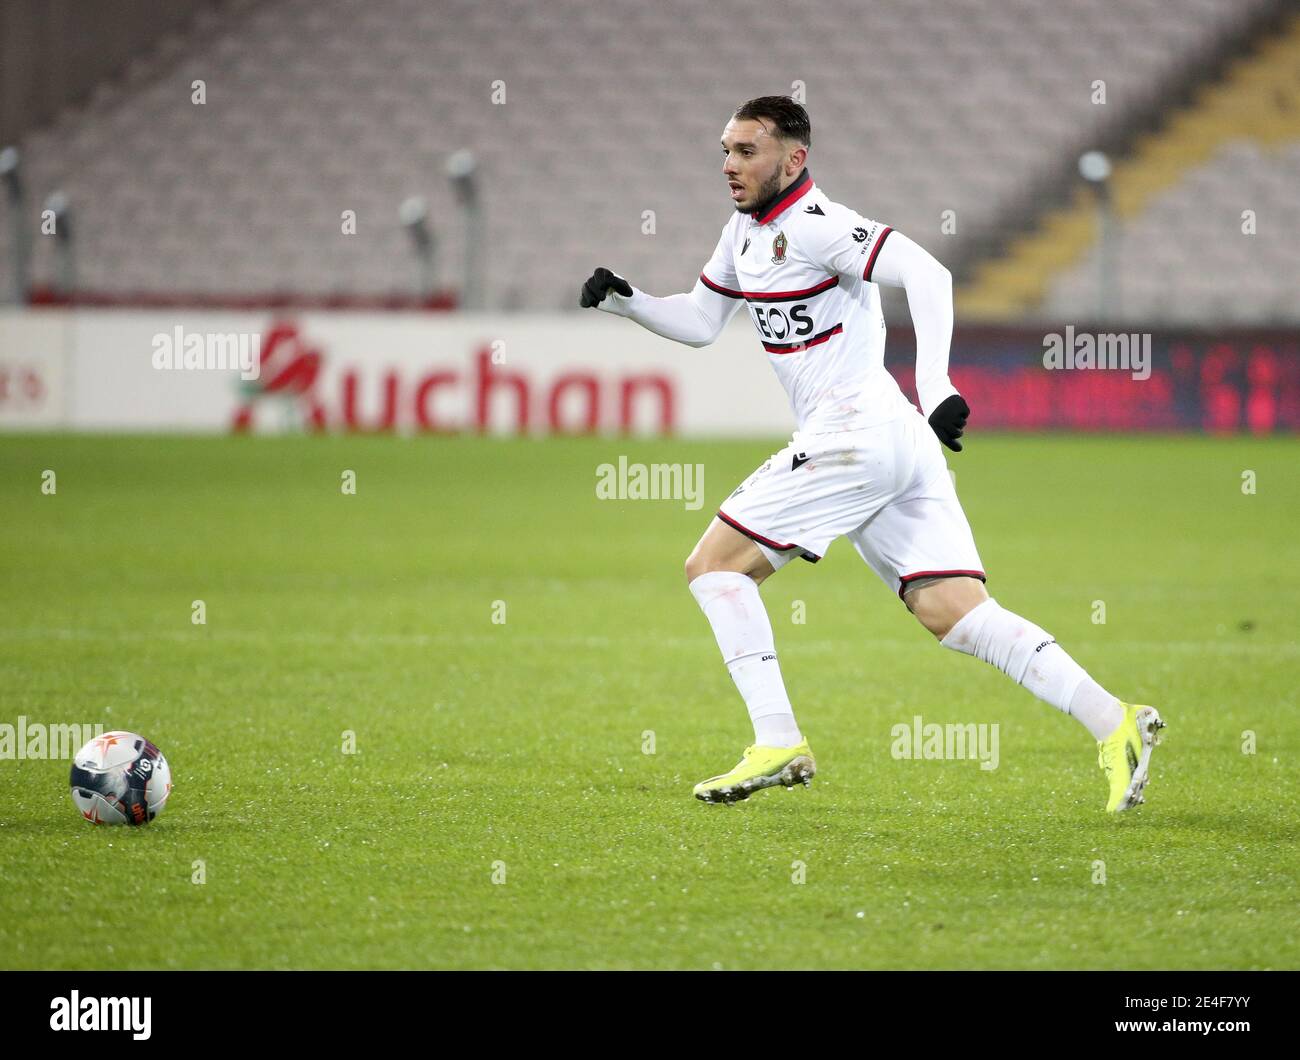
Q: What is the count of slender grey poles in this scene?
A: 5